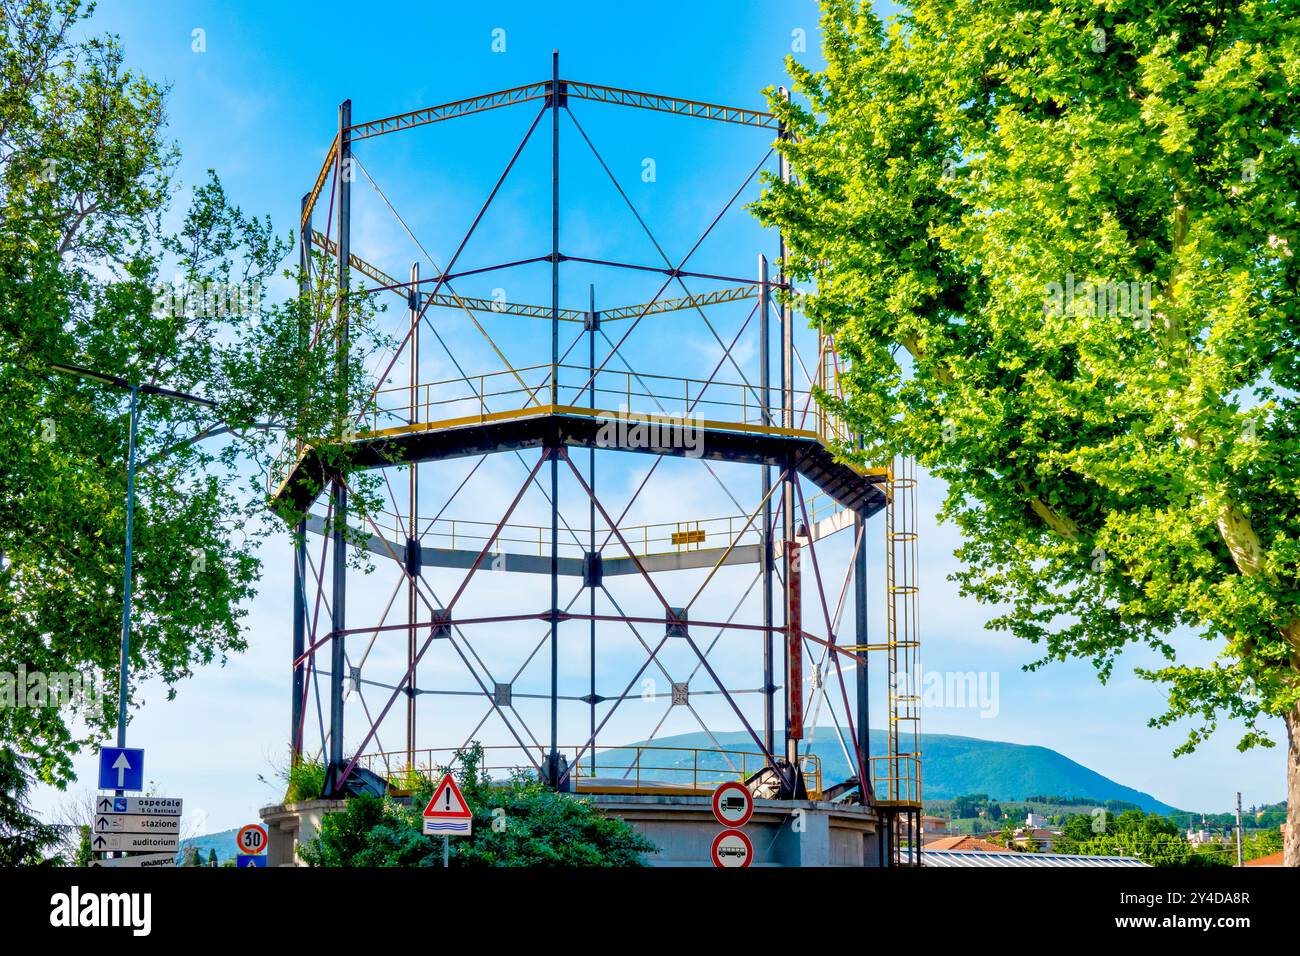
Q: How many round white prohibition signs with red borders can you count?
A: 3